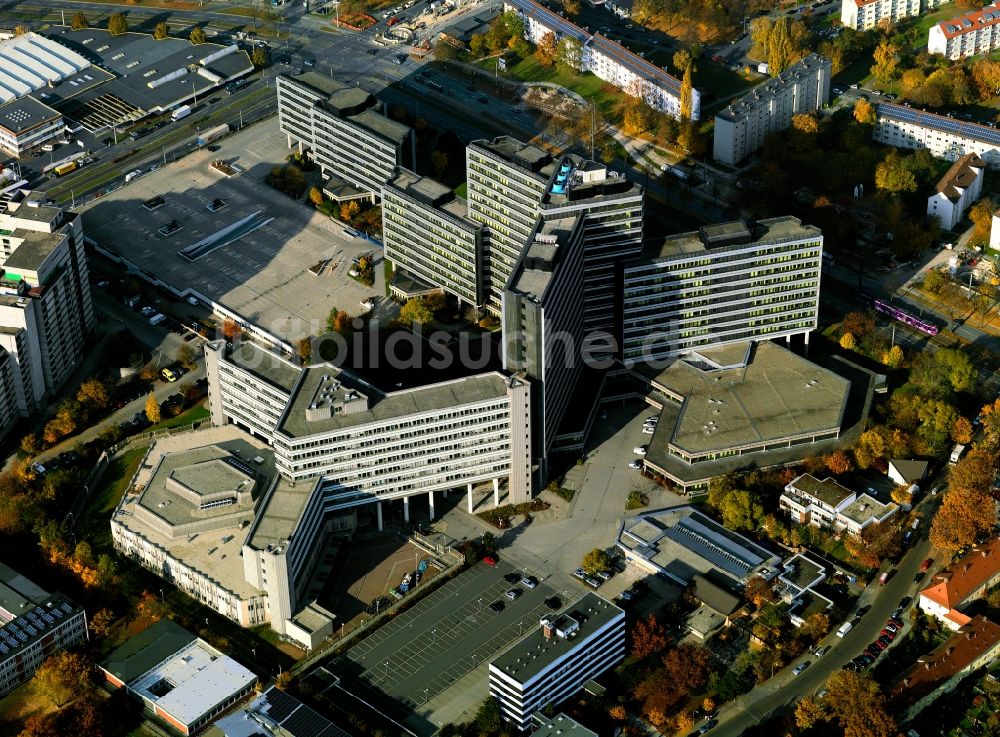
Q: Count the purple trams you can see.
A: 1